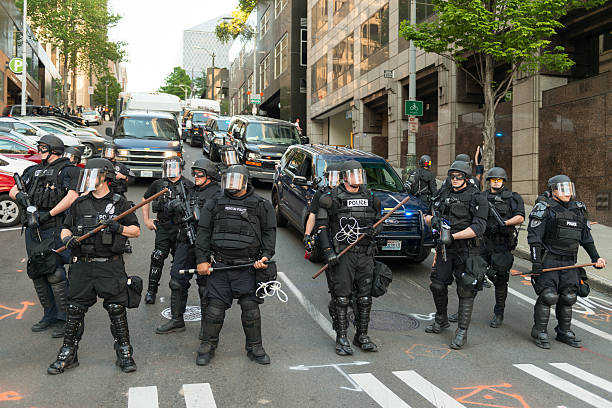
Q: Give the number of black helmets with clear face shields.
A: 9